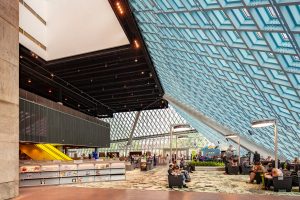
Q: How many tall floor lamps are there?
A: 4